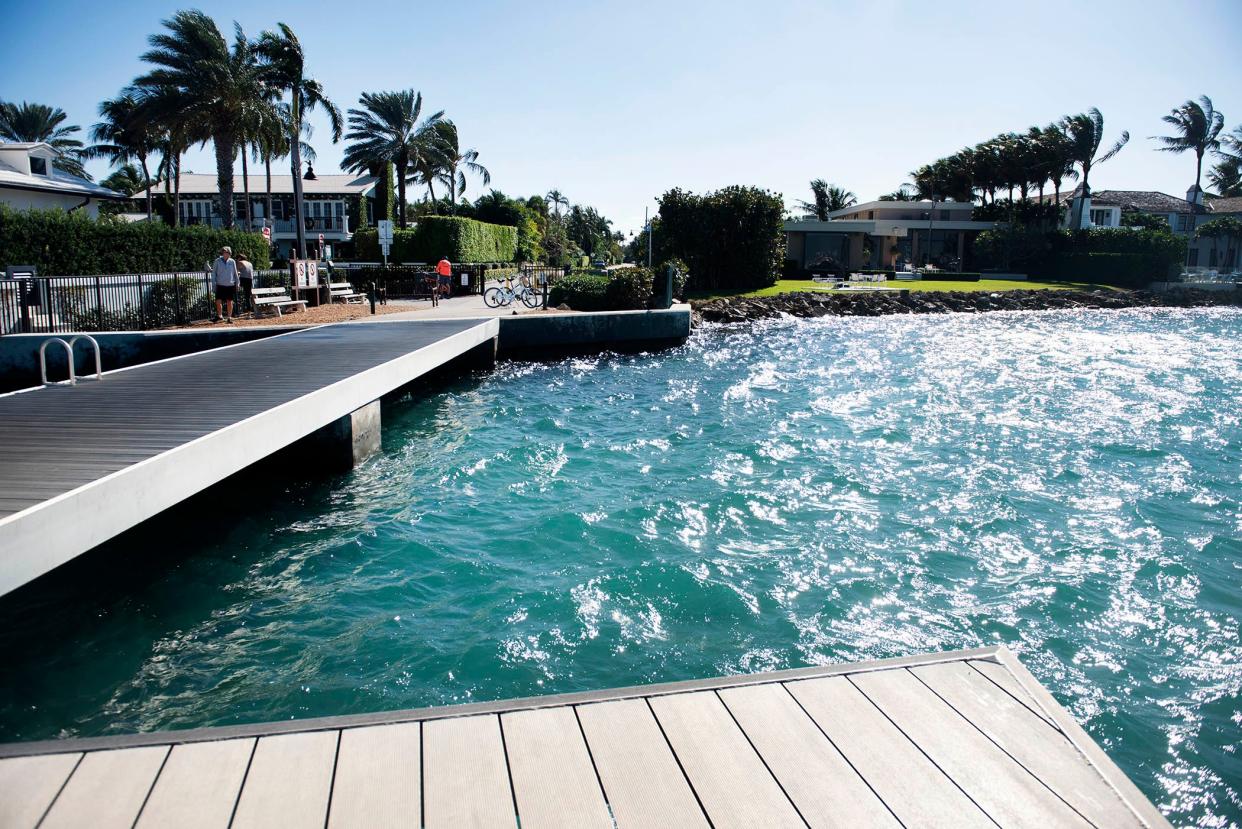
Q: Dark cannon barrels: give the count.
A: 0